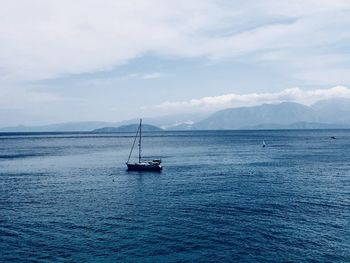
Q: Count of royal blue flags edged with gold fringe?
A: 0